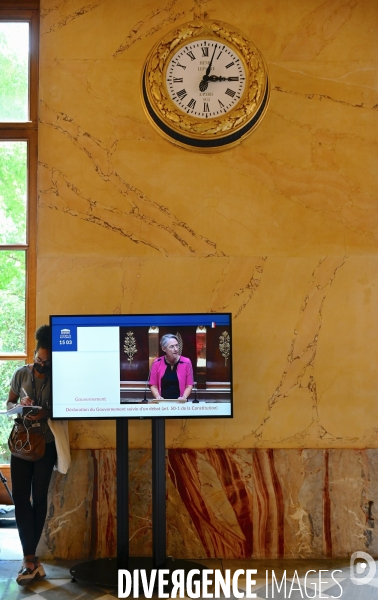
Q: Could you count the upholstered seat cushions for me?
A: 0